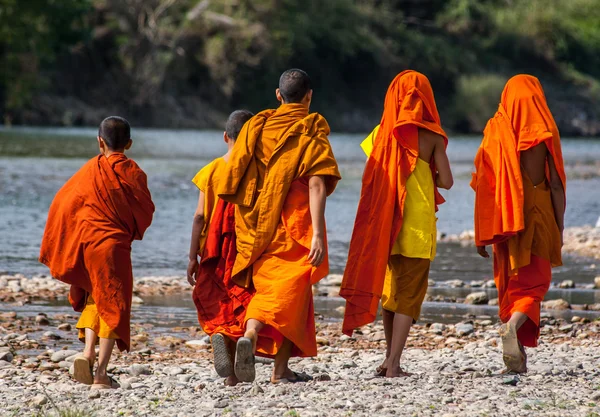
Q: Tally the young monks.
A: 5